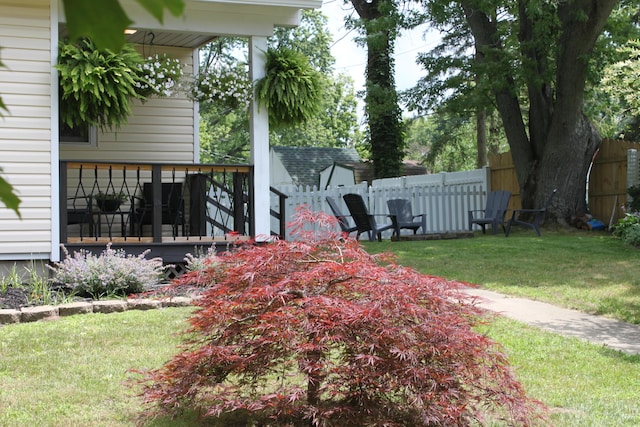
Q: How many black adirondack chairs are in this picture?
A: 5